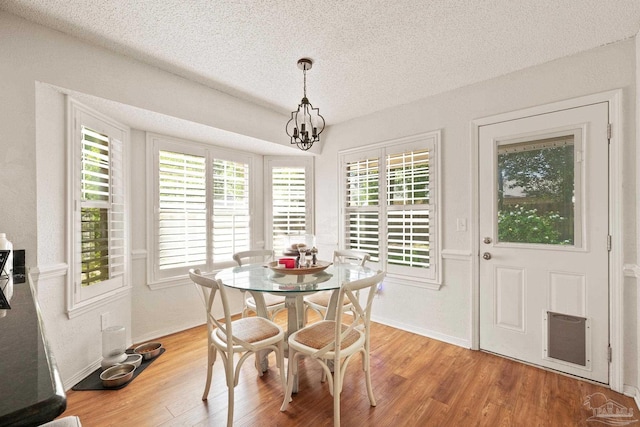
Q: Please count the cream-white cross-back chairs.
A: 4